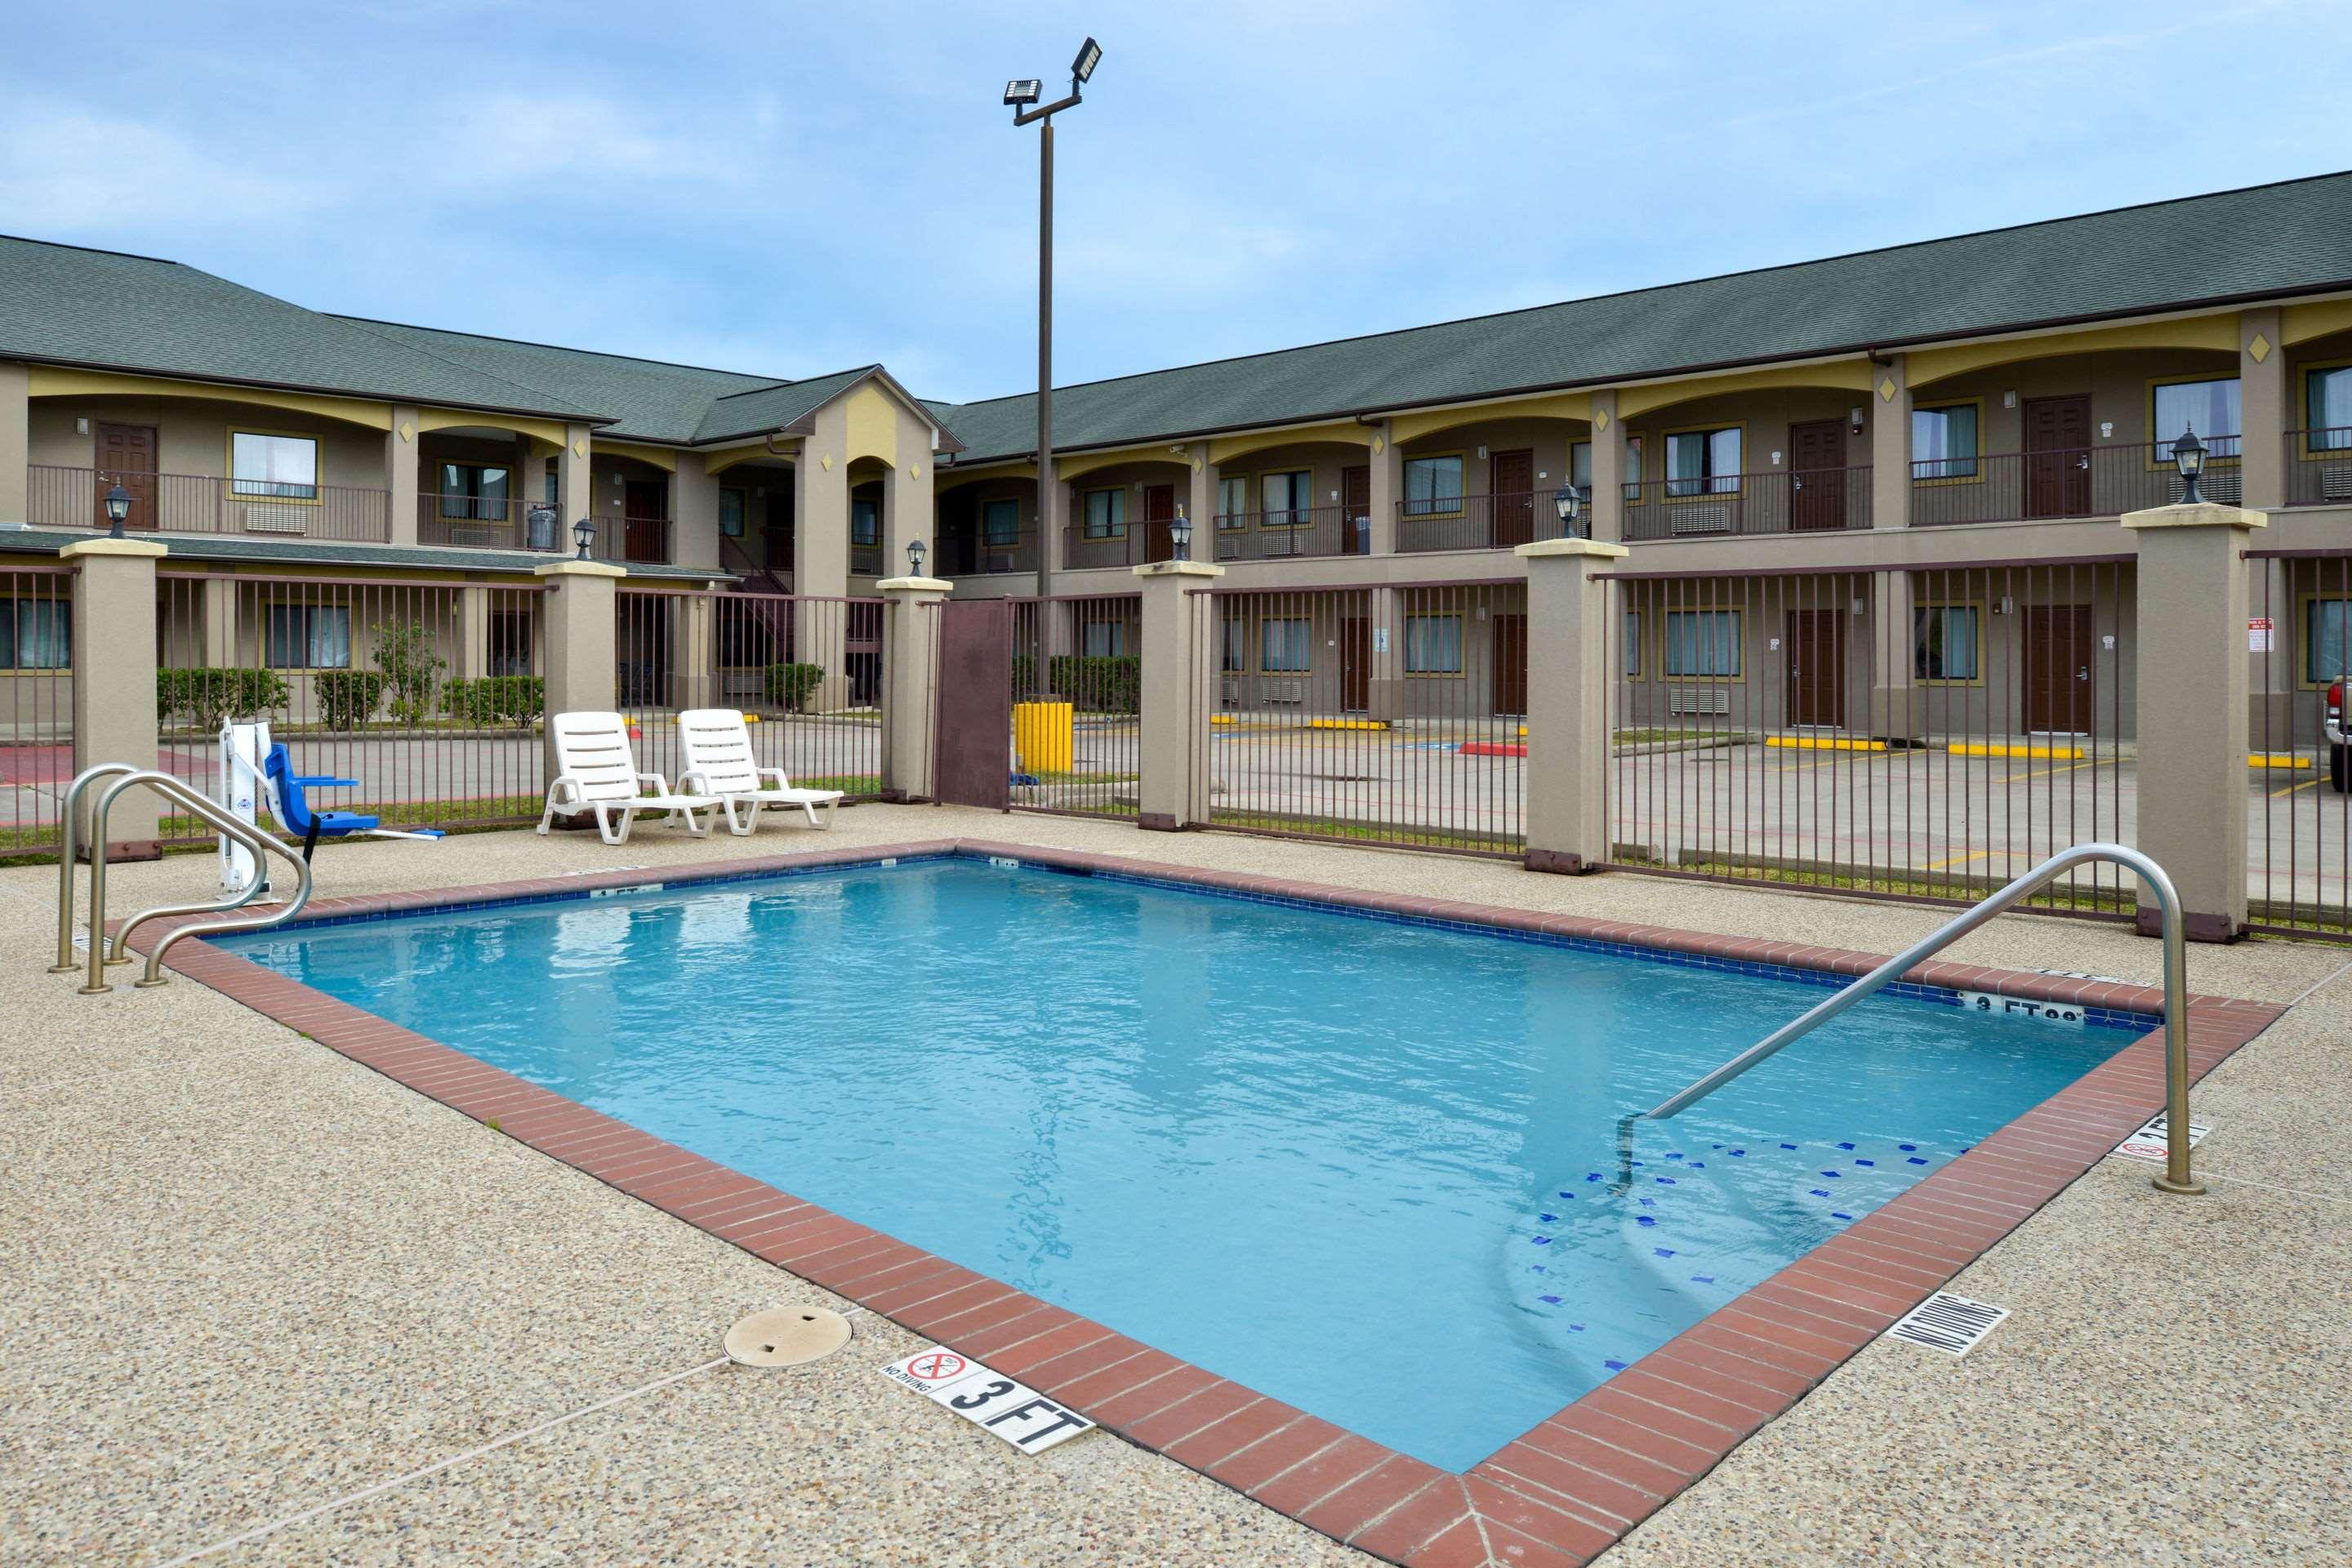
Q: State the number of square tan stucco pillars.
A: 6